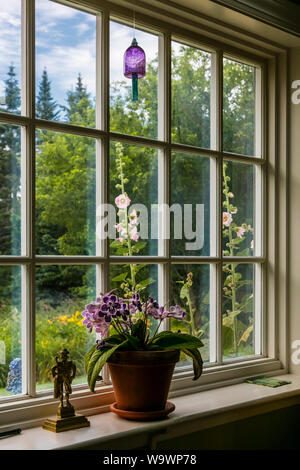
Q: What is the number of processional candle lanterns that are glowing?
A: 0